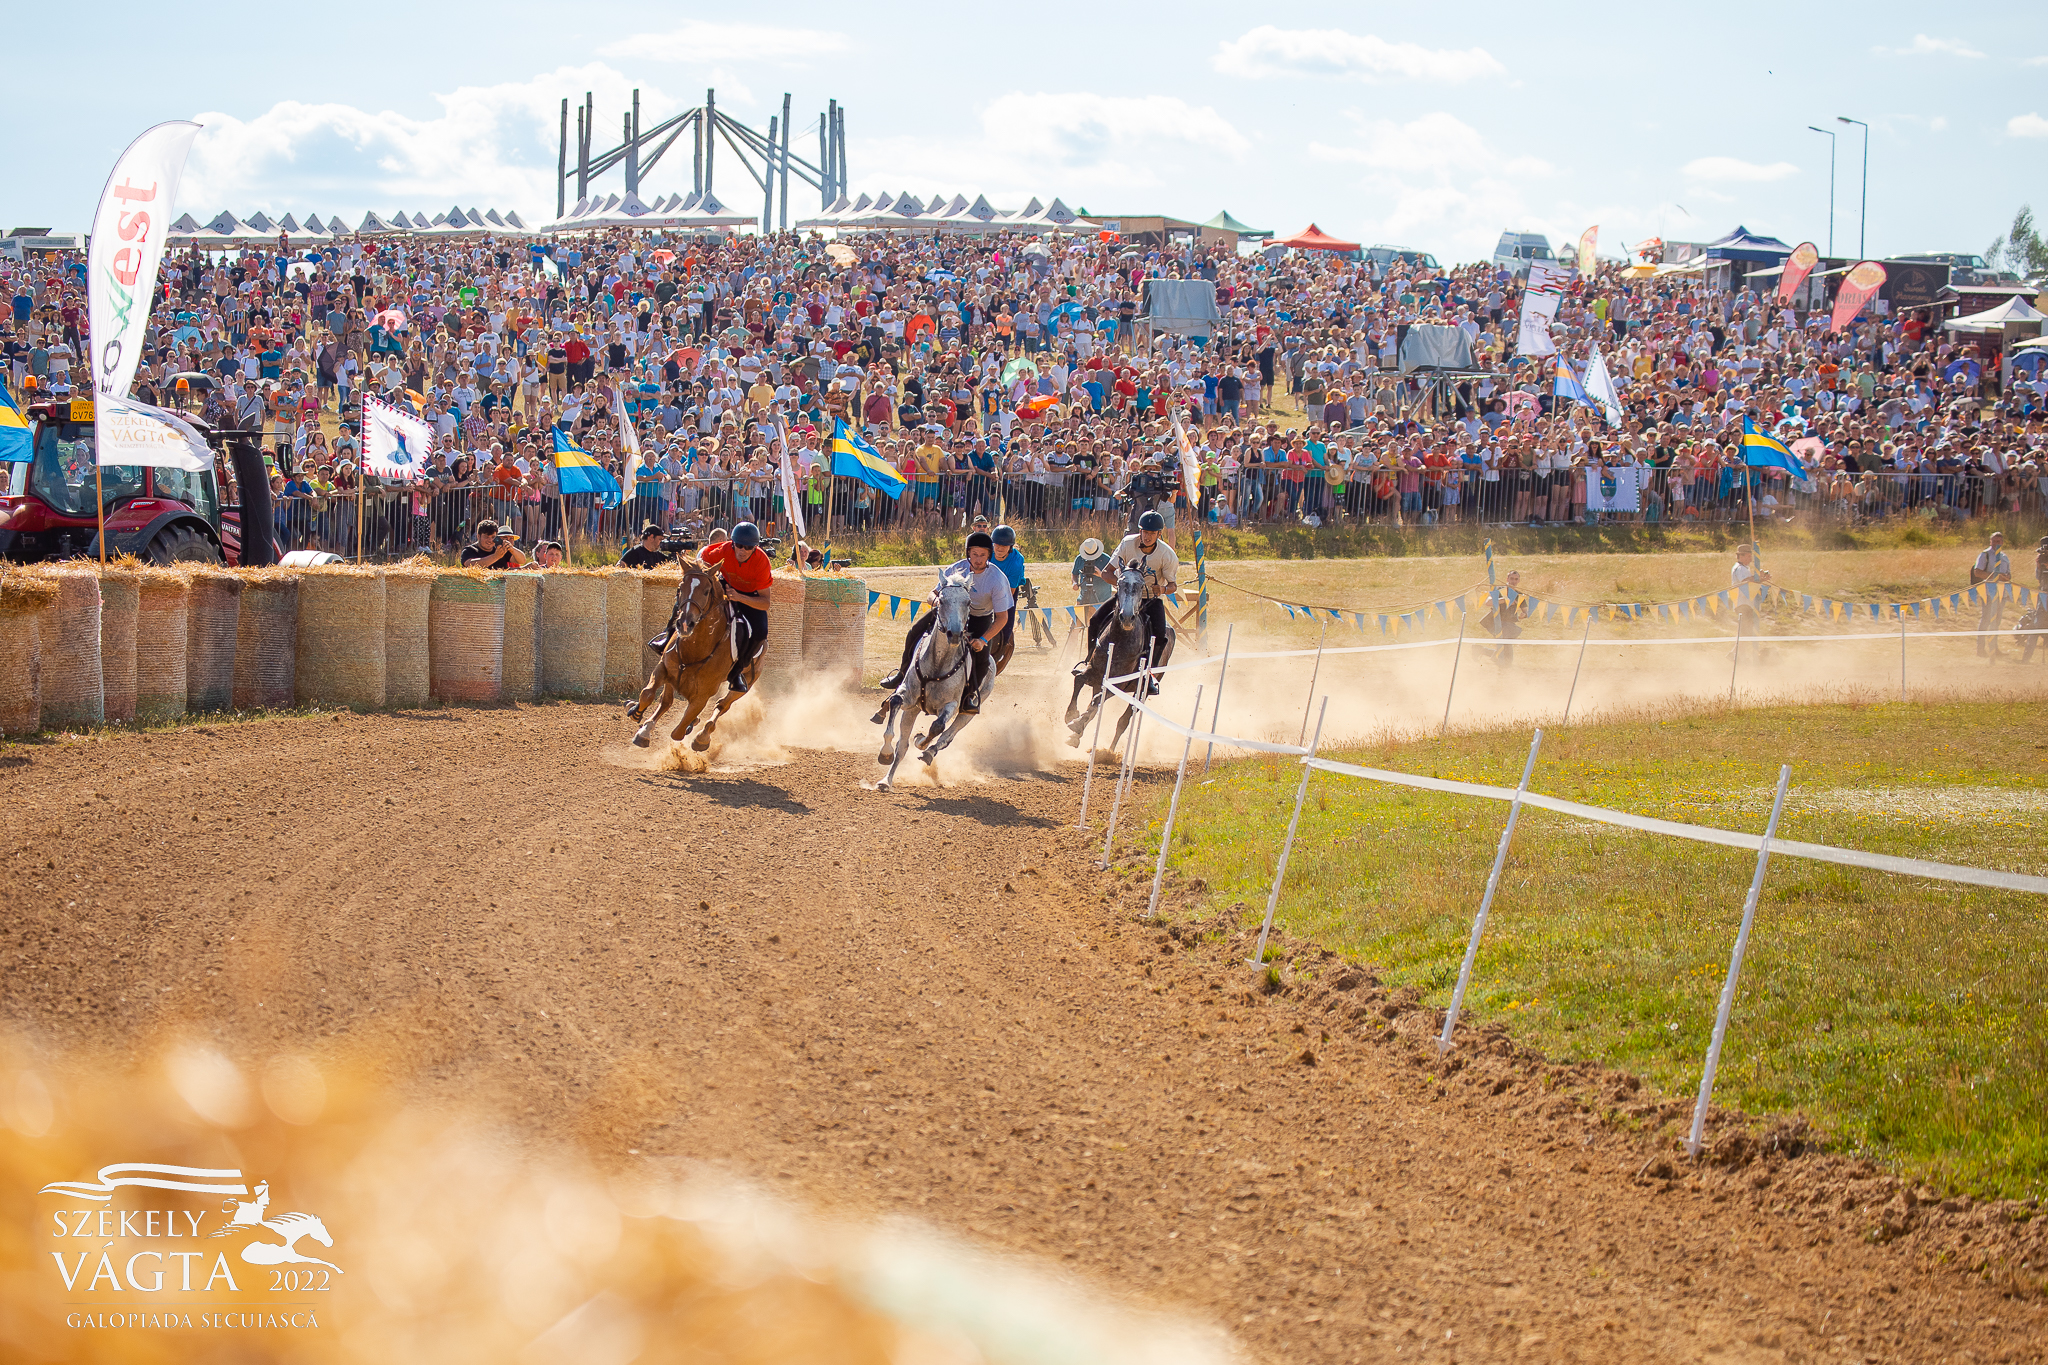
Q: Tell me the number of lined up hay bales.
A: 15